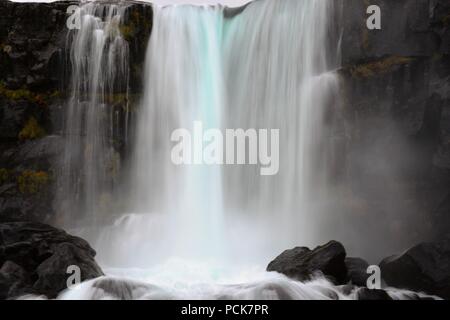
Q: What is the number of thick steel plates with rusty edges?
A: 0